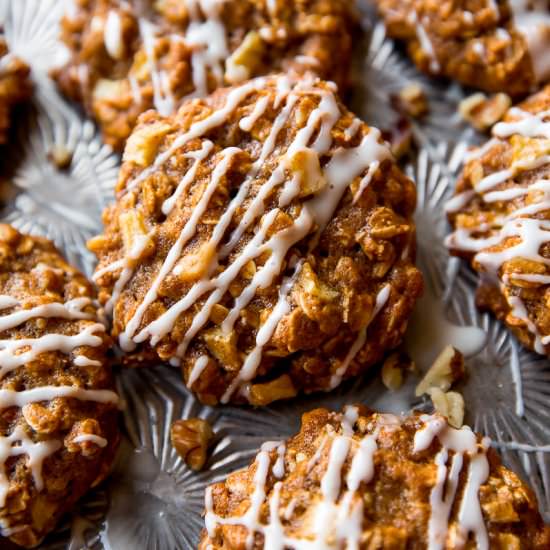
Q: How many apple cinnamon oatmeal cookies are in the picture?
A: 7